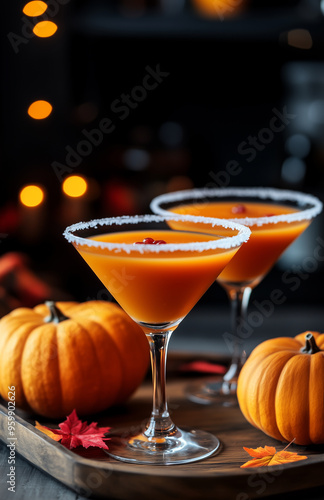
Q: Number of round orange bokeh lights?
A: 5